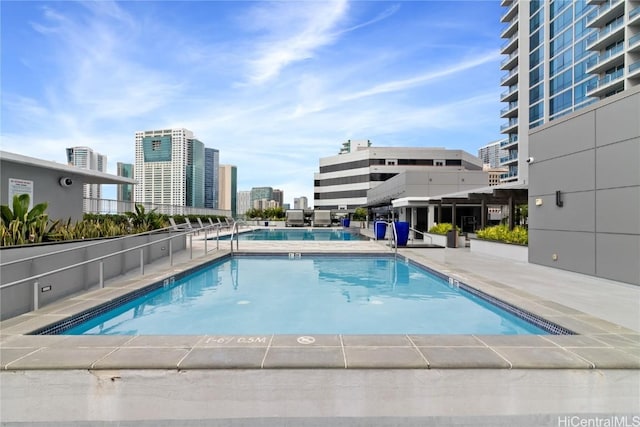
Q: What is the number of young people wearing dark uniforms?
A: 0